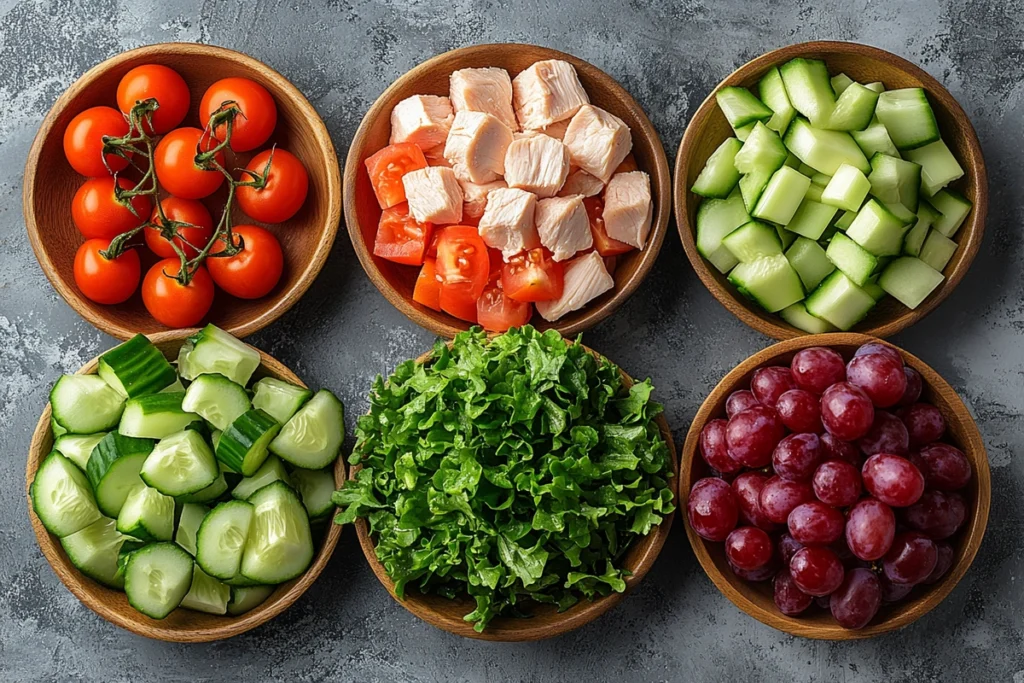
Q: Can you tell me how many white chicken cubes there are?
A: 11